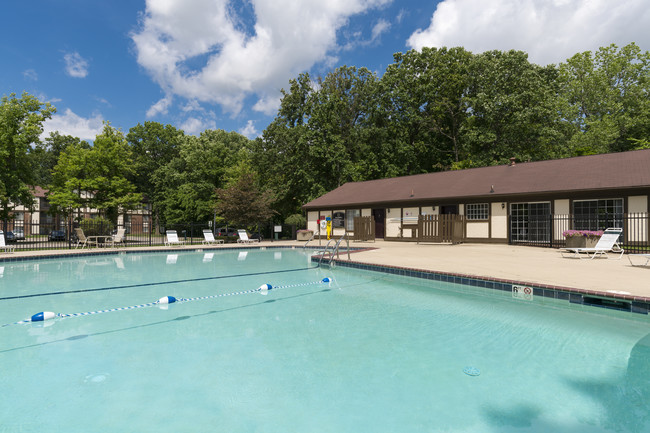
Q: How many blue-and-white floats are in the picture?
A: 4